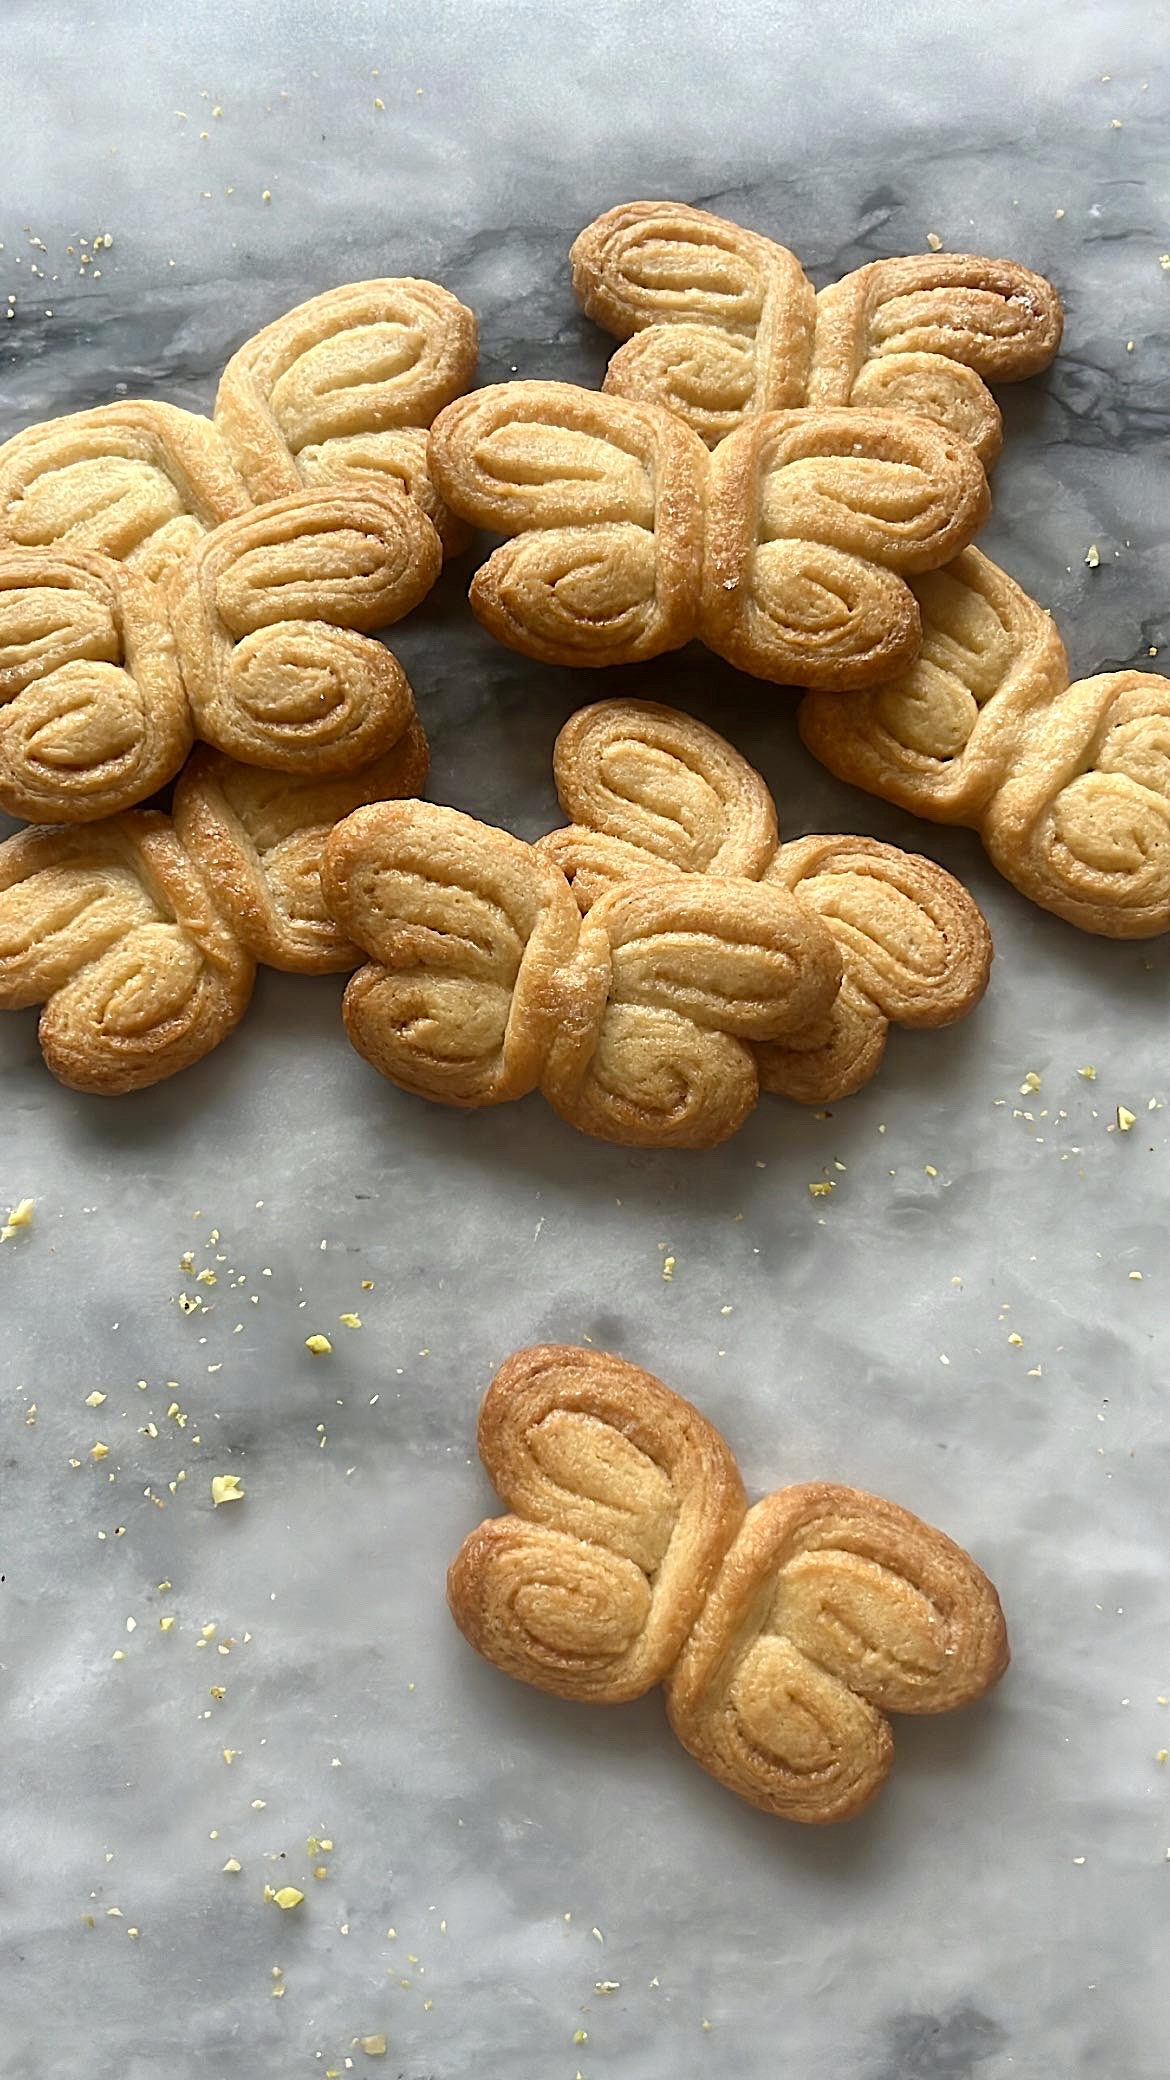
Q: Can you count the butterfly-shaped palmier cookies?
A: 9